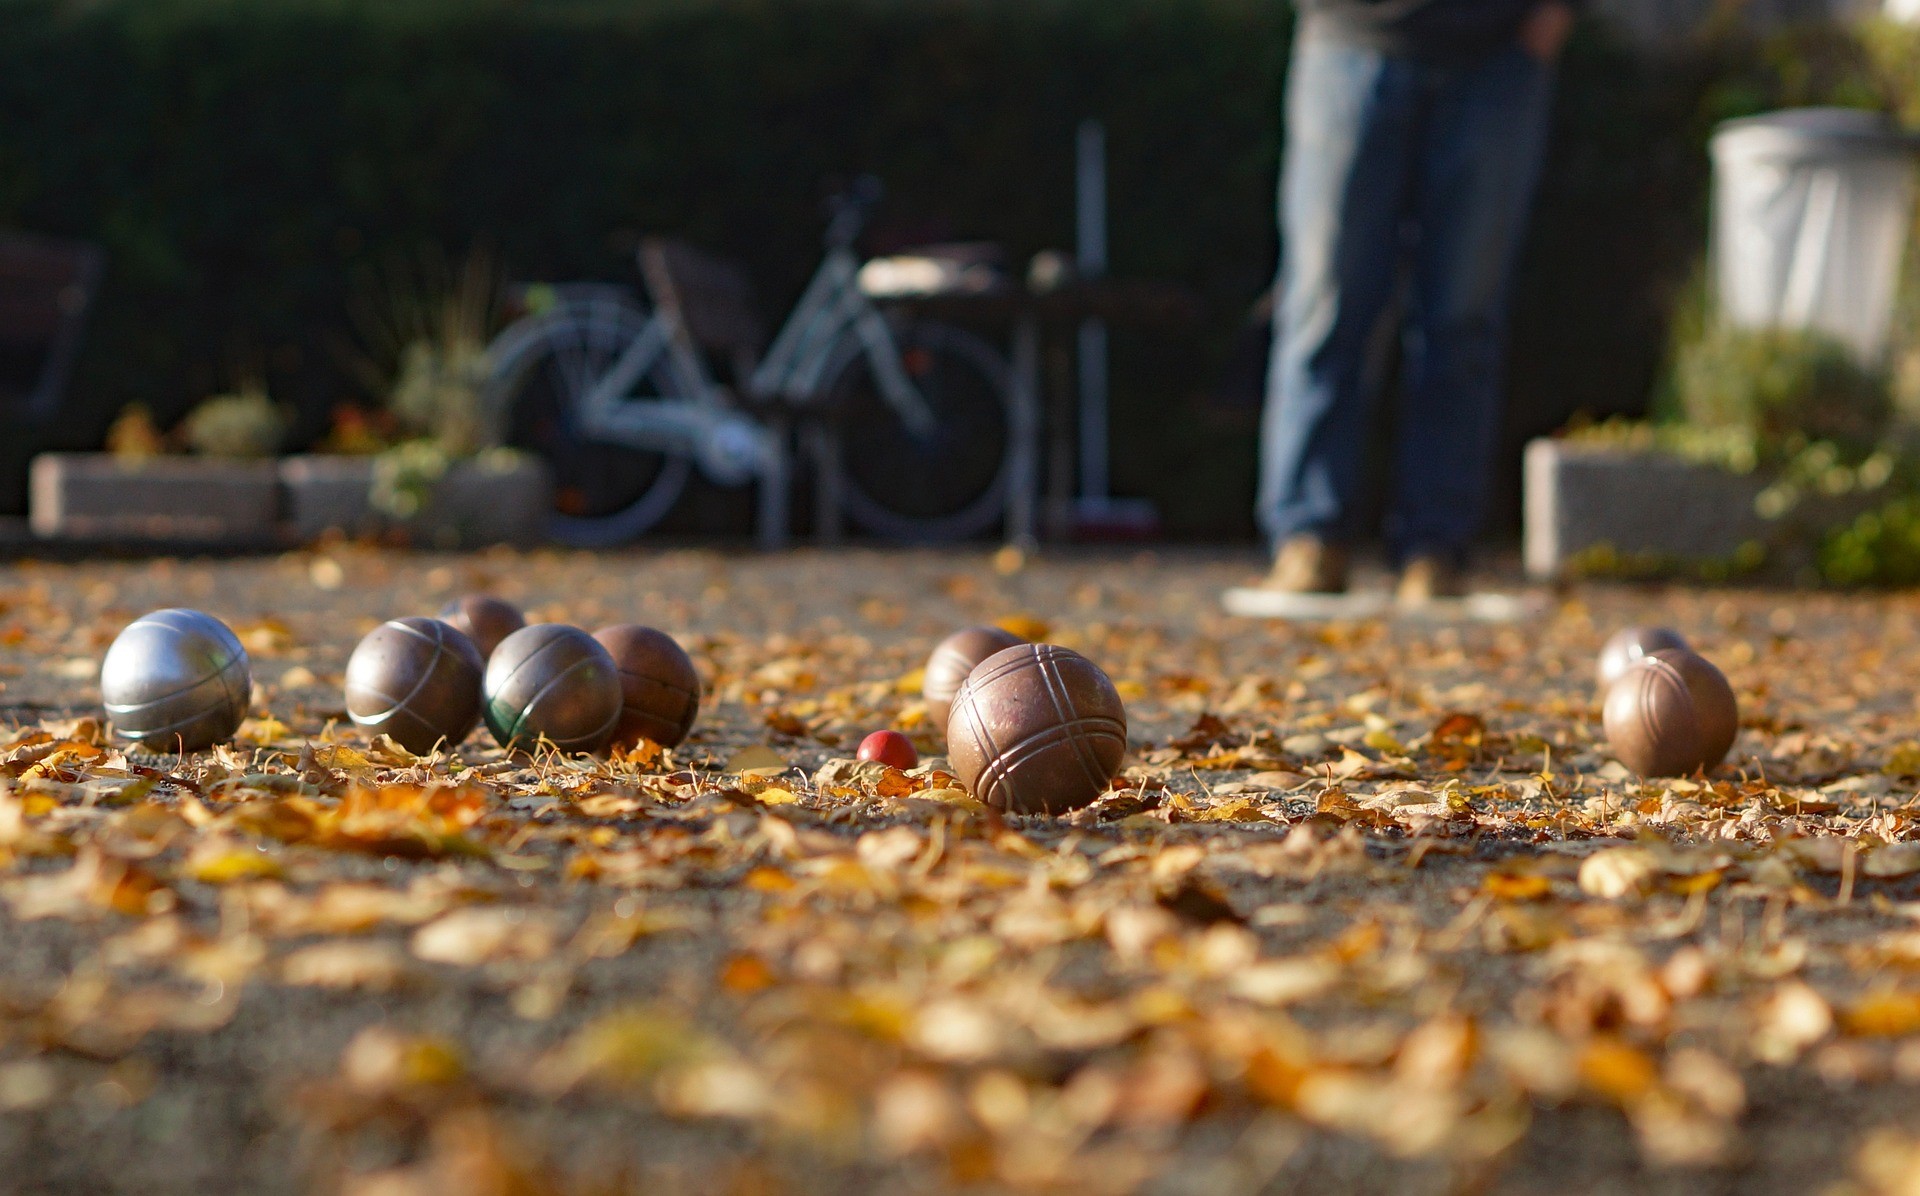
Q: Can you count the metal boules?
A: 9